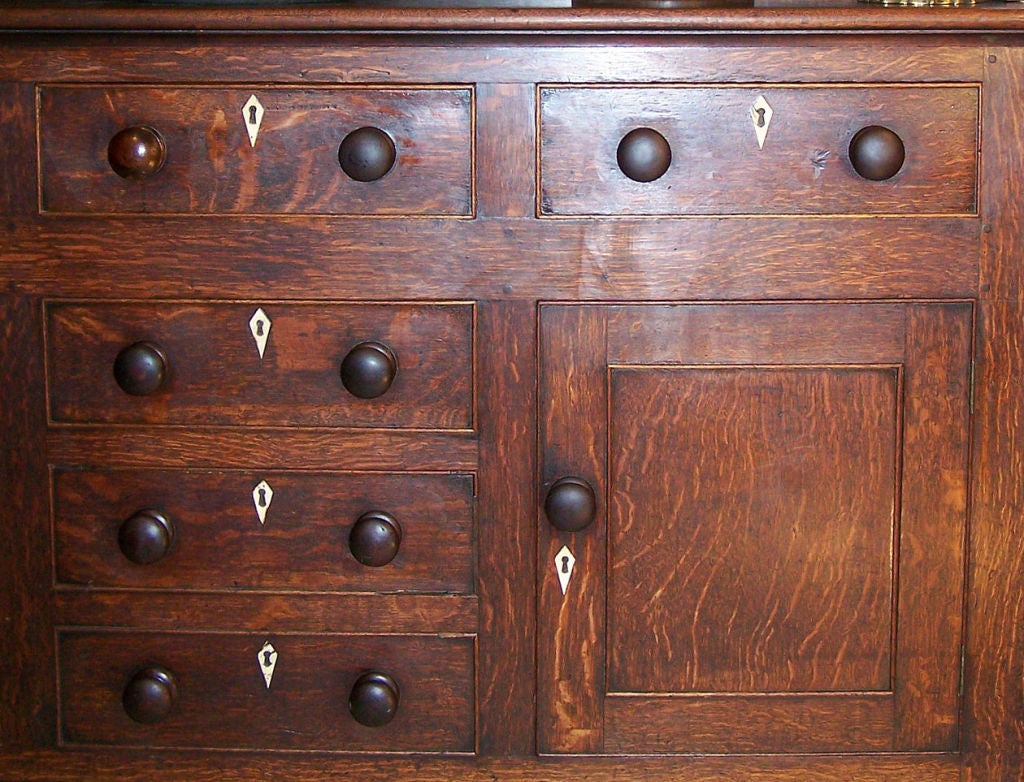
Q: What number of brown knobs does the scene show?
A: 11